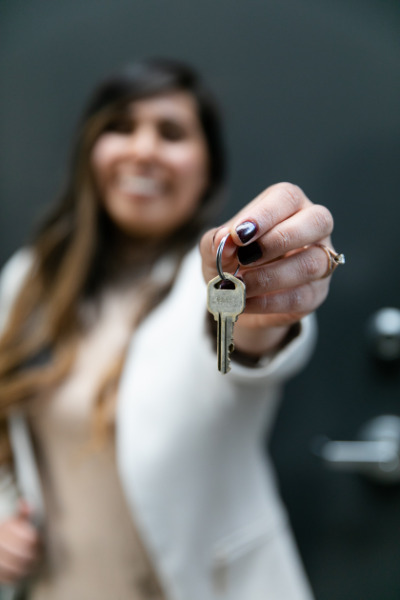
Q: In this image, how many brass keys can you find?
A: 1